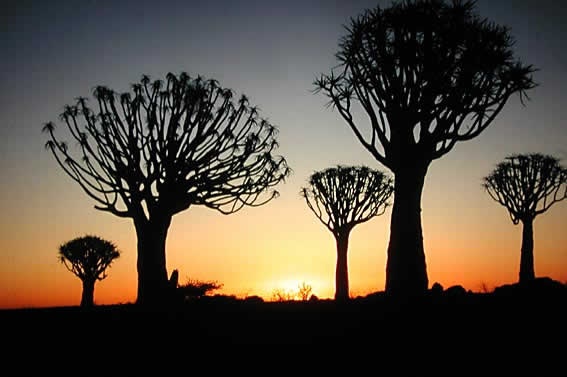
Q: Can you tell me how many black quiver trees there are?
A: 5